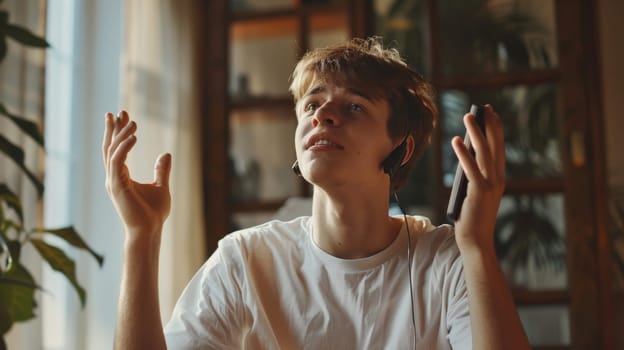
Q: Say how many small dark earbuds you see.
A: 2